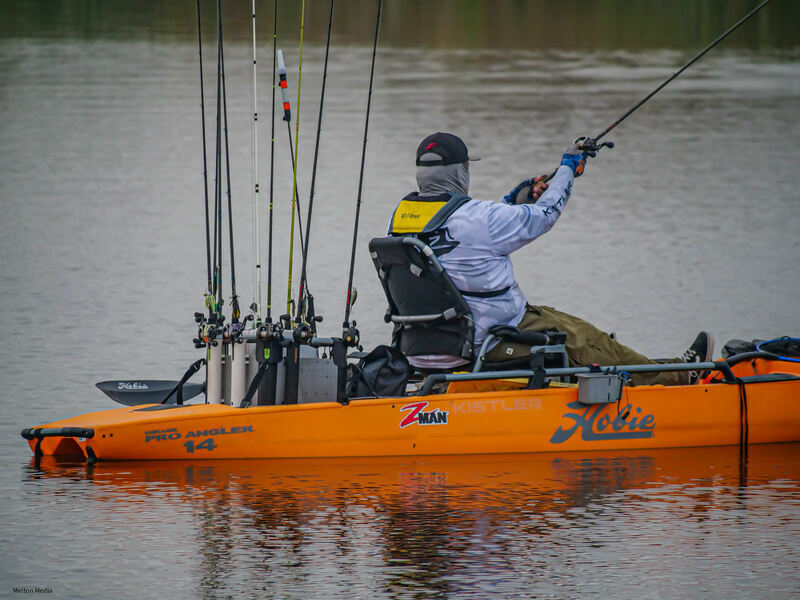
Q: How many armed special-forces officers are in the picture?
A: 0